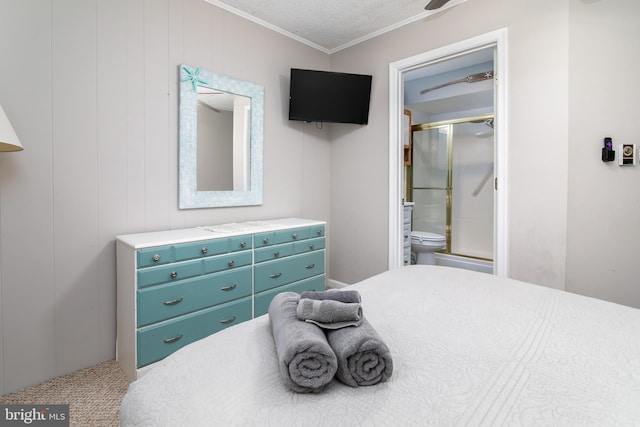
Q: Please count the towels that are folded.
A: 4